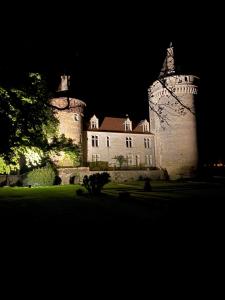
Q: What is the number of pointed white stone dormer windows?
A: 3